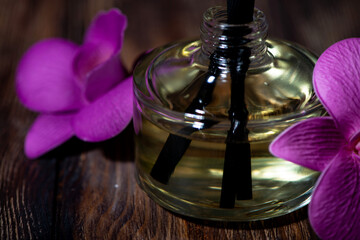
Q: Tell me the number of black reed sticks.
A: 3